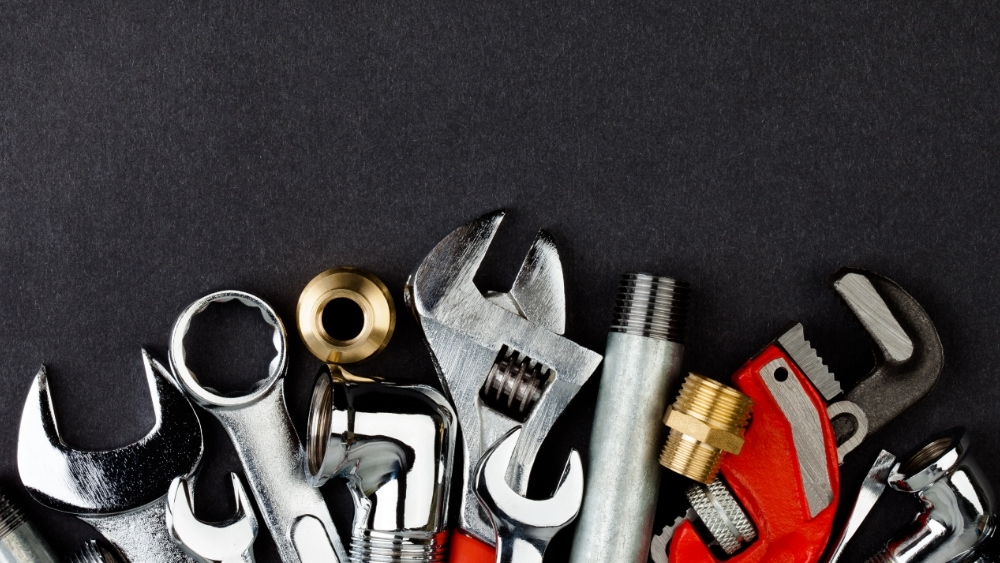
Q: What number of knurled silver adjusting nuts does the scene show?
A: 1